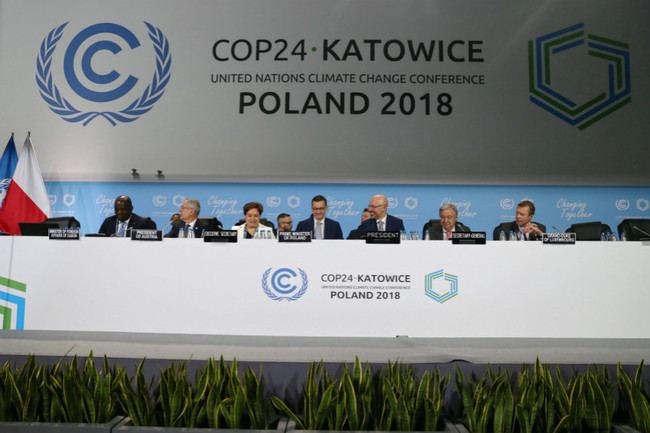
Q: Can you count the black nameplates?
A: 7